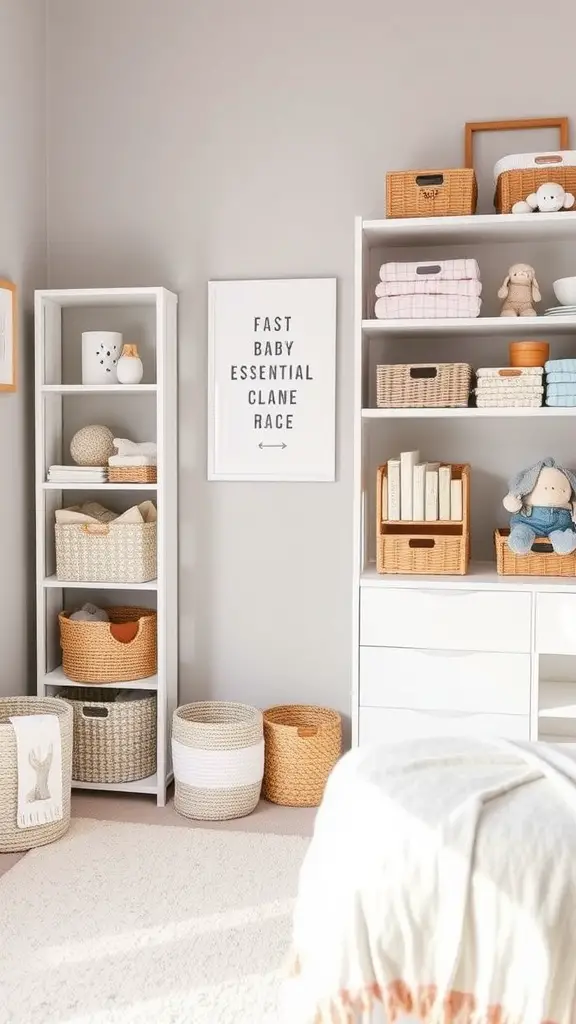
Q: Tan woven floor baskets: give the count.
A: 1